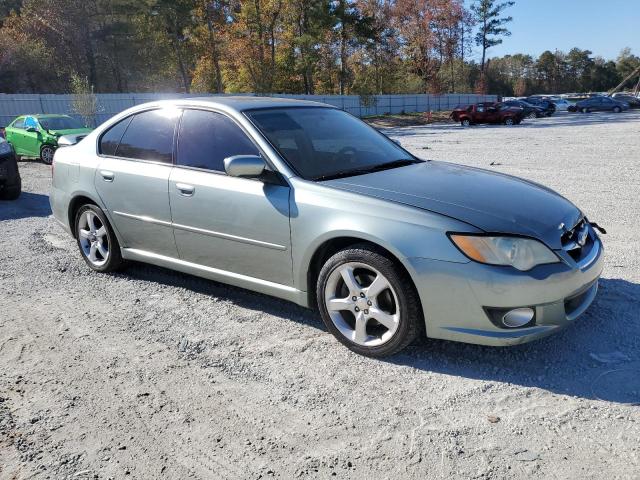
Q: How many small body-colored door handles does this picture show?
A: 2